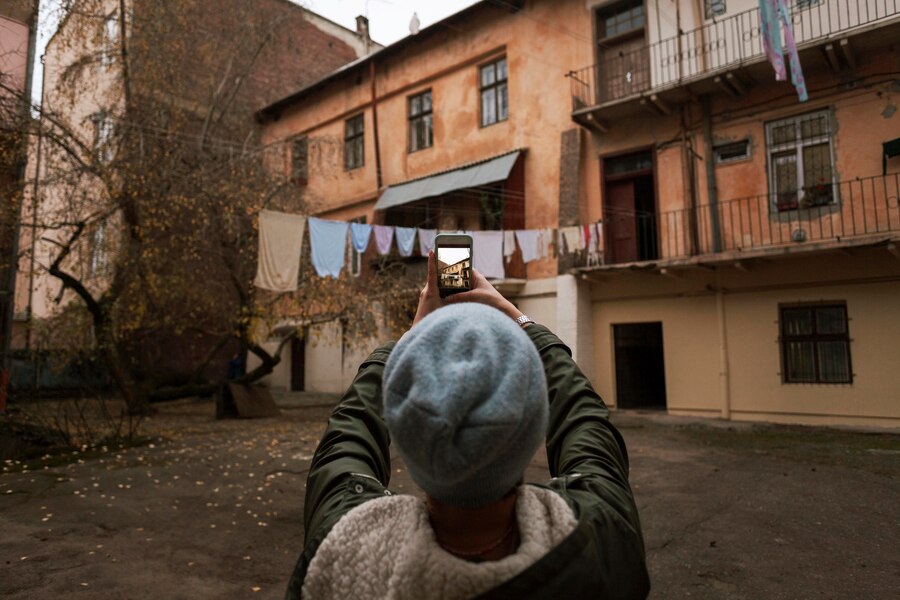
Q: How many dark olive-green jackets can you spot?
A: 1